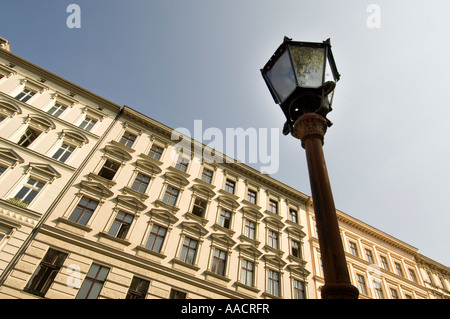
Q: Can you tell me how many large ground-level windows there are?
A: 4